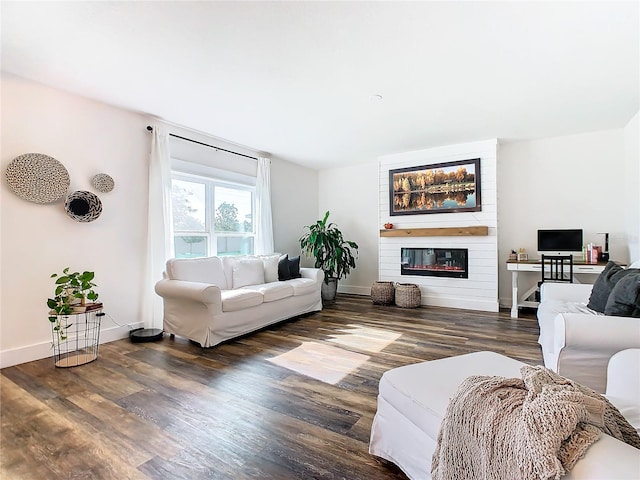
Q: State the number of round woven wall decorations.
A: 3